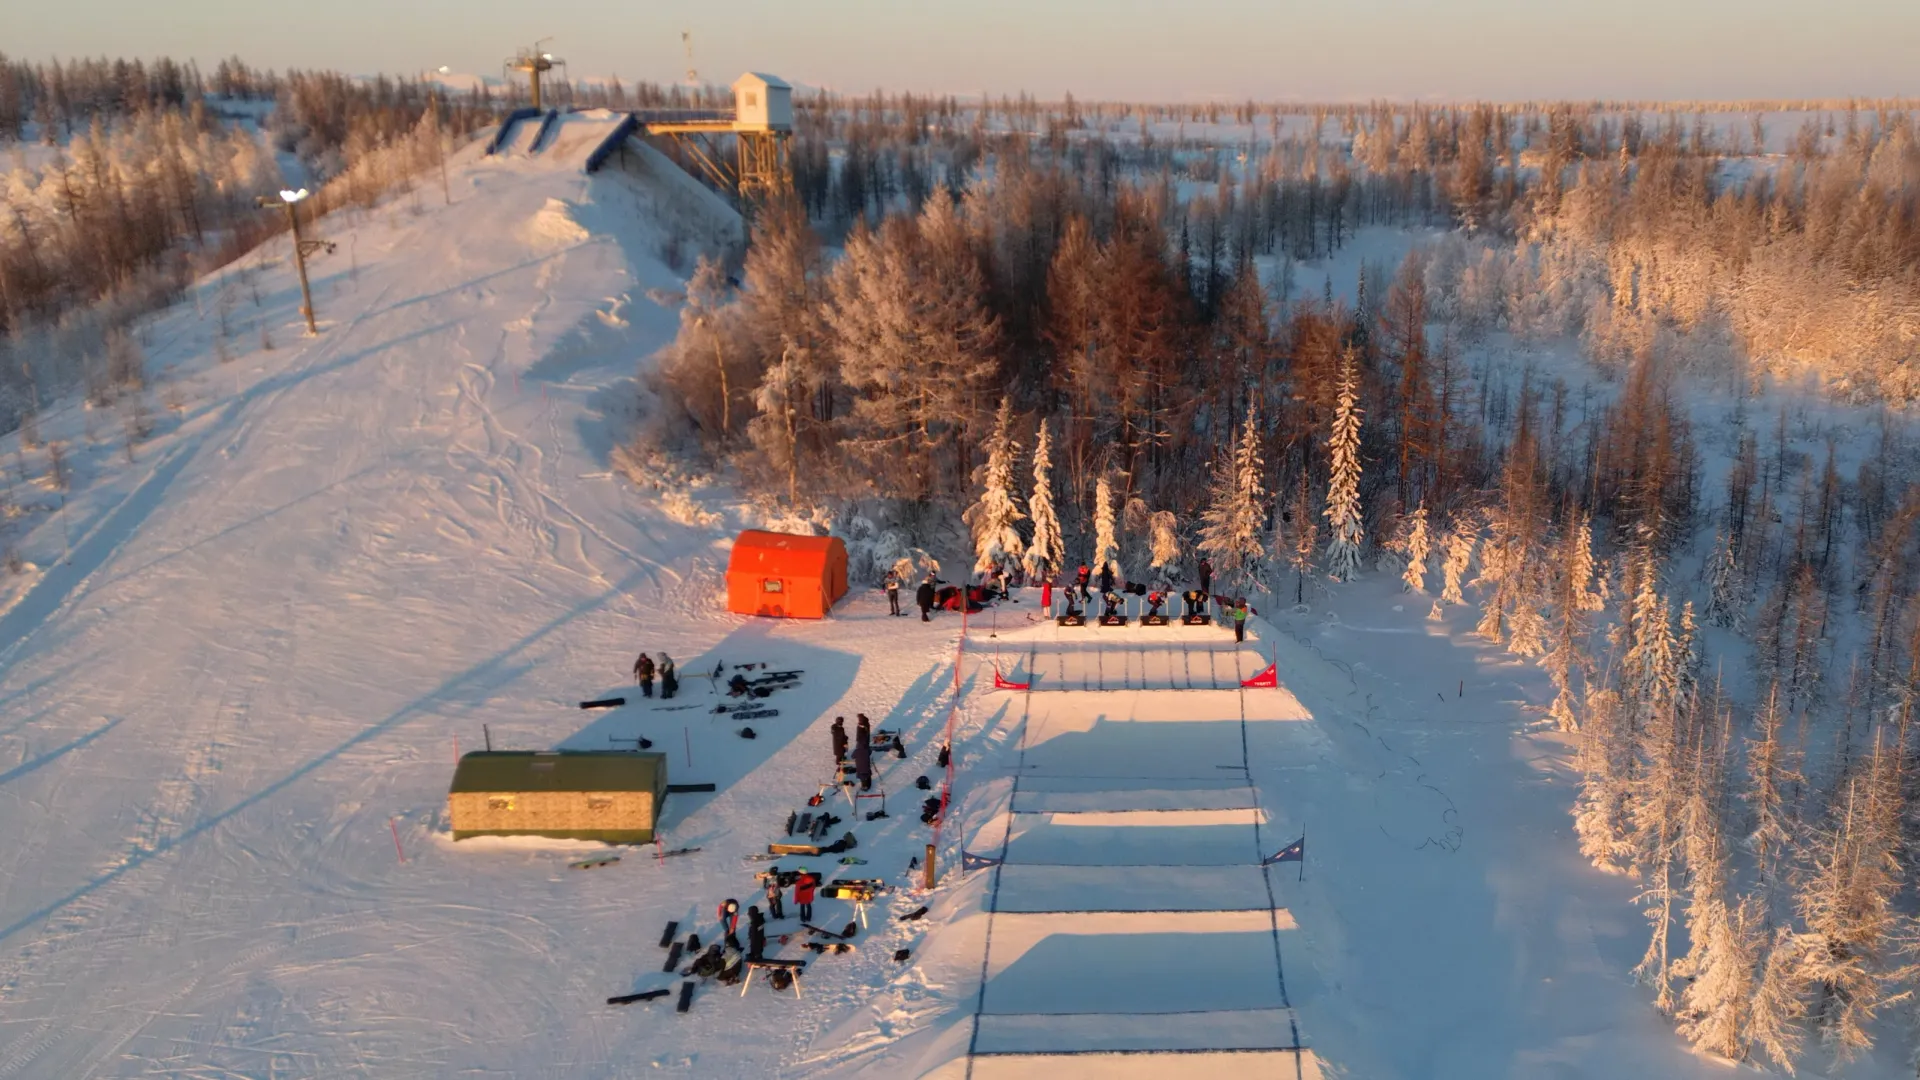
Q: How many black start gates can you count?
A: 4